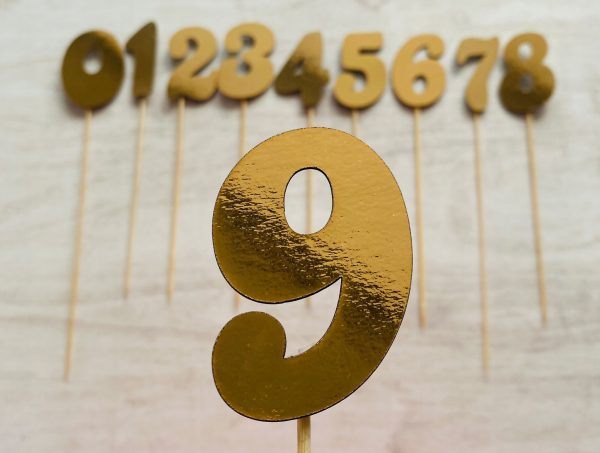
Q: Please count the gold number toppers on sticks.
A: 10